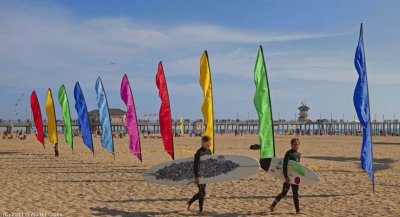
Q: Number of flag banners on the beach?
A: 10